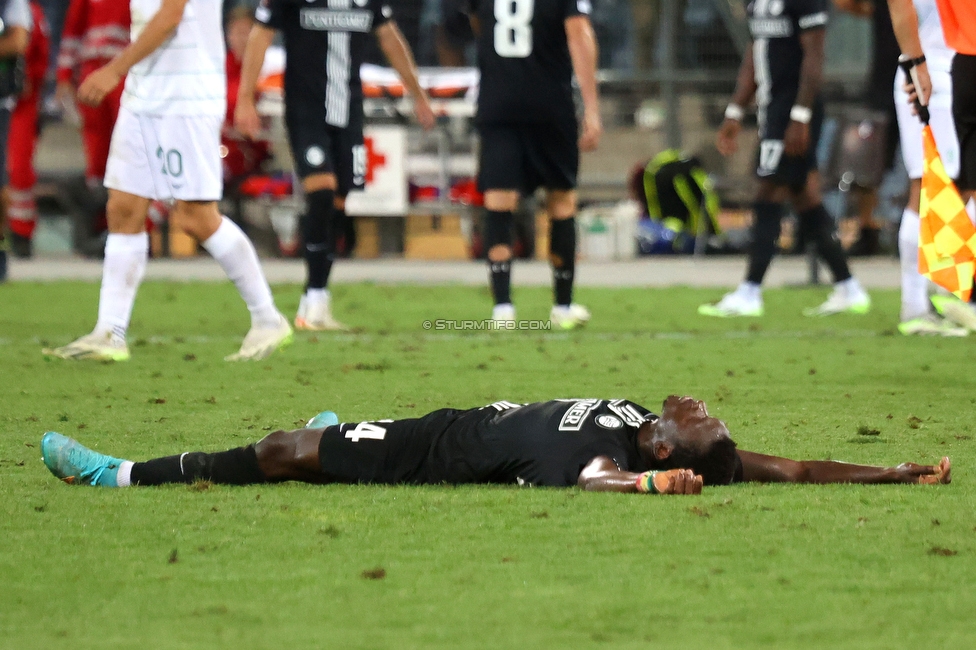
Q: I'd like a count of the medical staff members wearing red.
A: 3